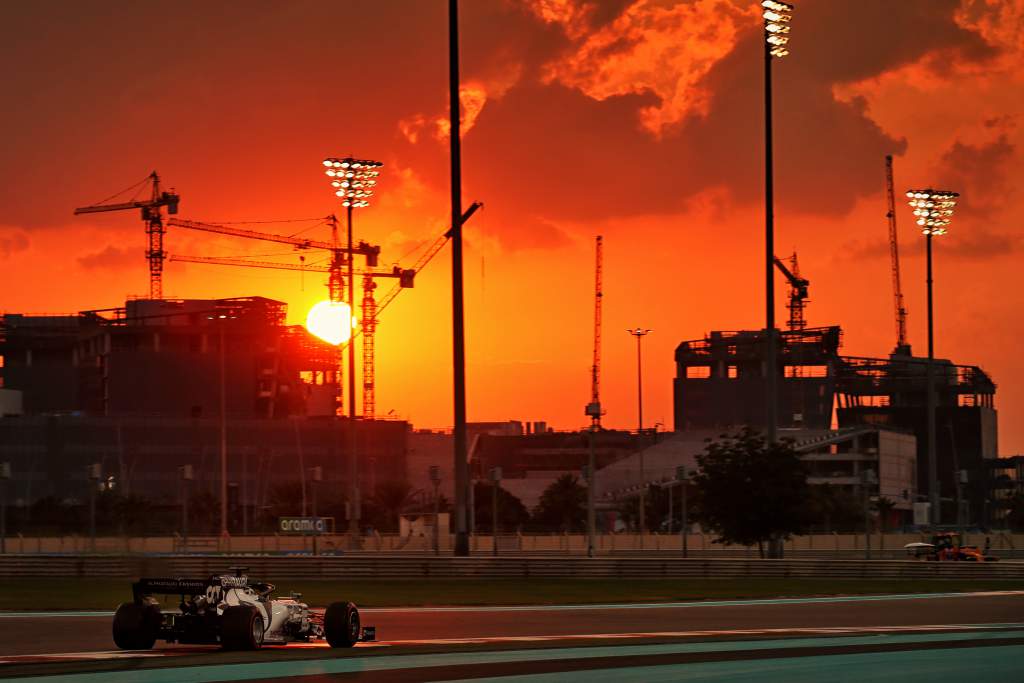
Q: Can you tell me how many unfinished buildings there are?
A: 3